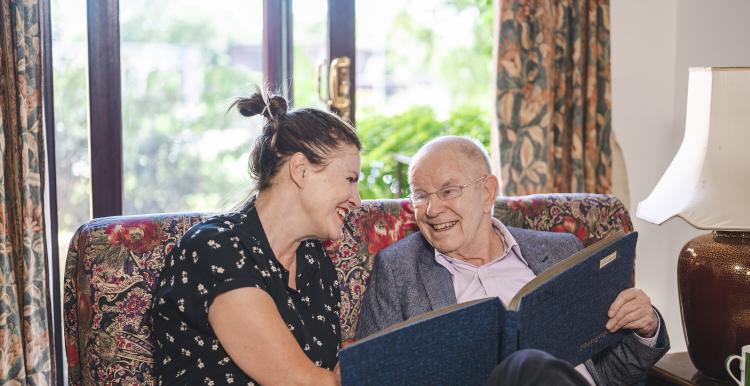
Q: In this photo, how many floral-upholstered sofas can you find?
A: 1